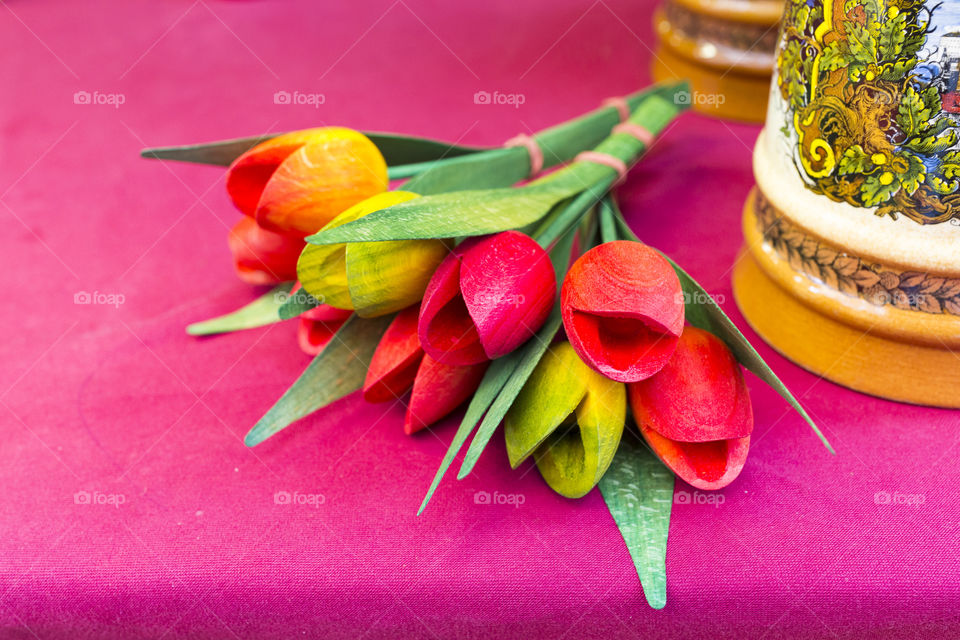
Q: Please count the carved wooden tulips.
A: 9